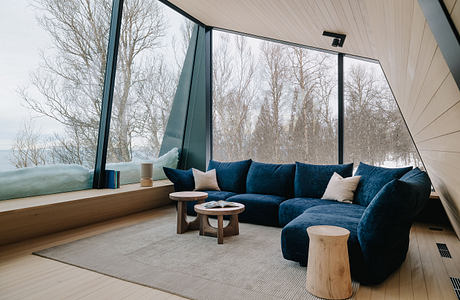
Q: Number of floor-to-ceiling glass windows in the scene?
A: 4